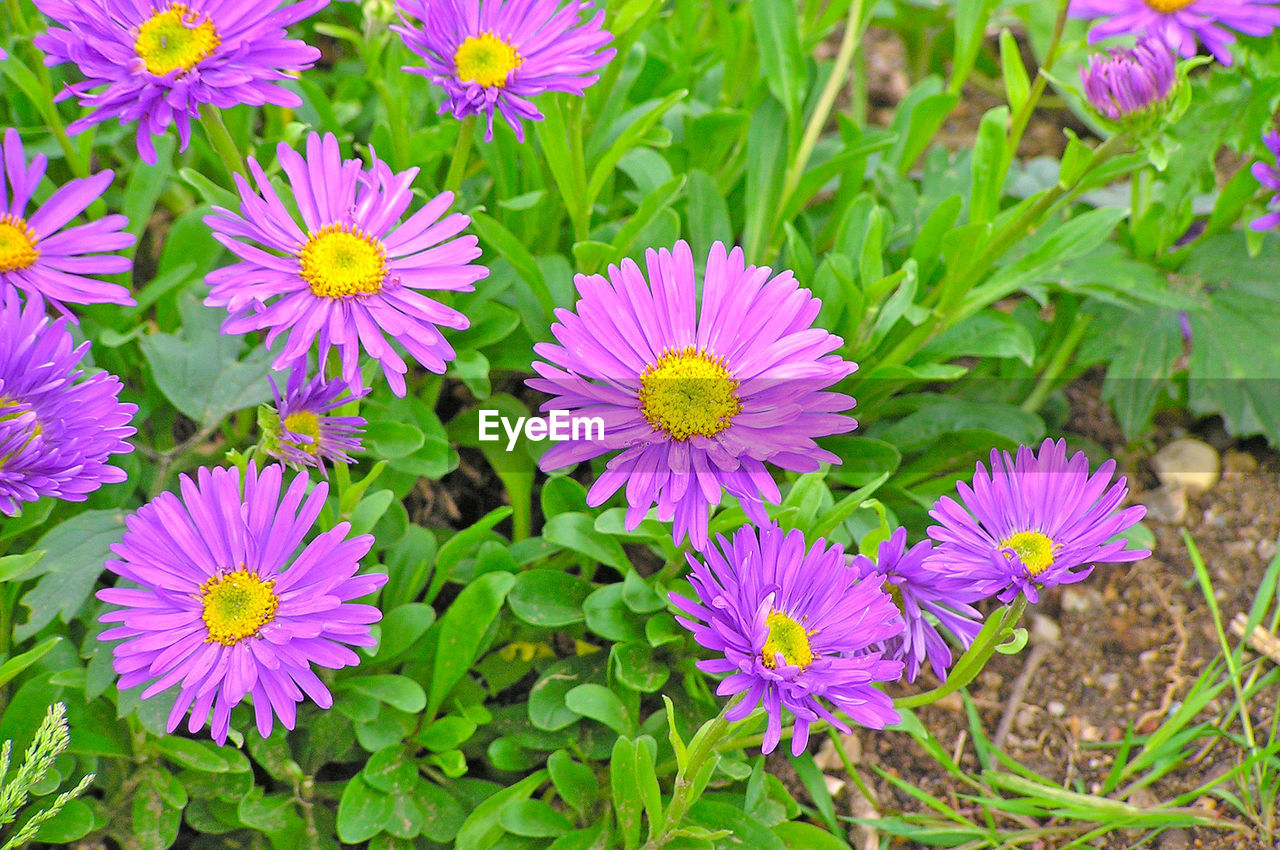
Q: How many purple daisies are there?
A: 14